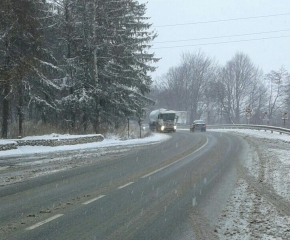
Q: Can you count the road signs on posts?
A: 3